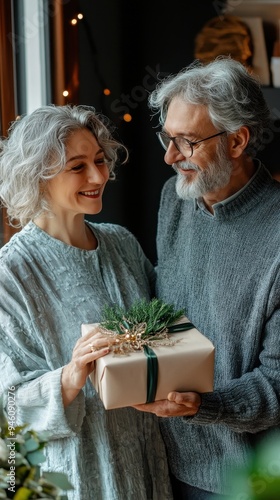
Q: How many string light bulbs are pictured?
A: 5